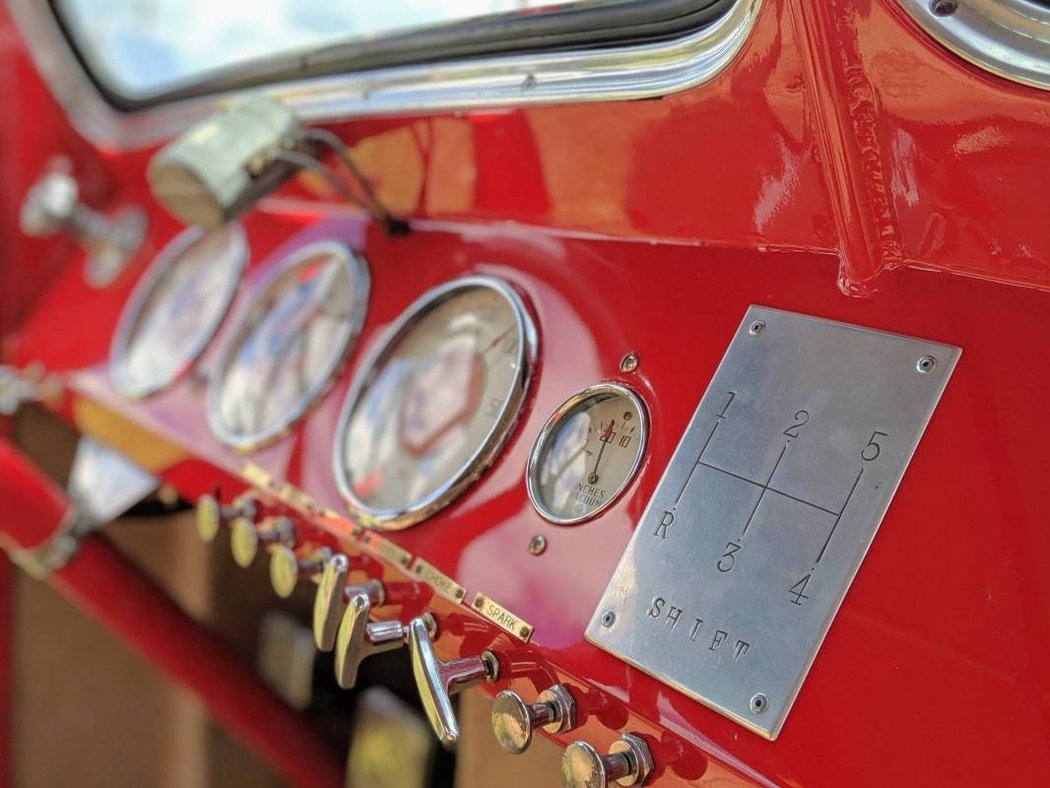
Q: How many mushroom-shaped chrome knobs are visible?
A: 5